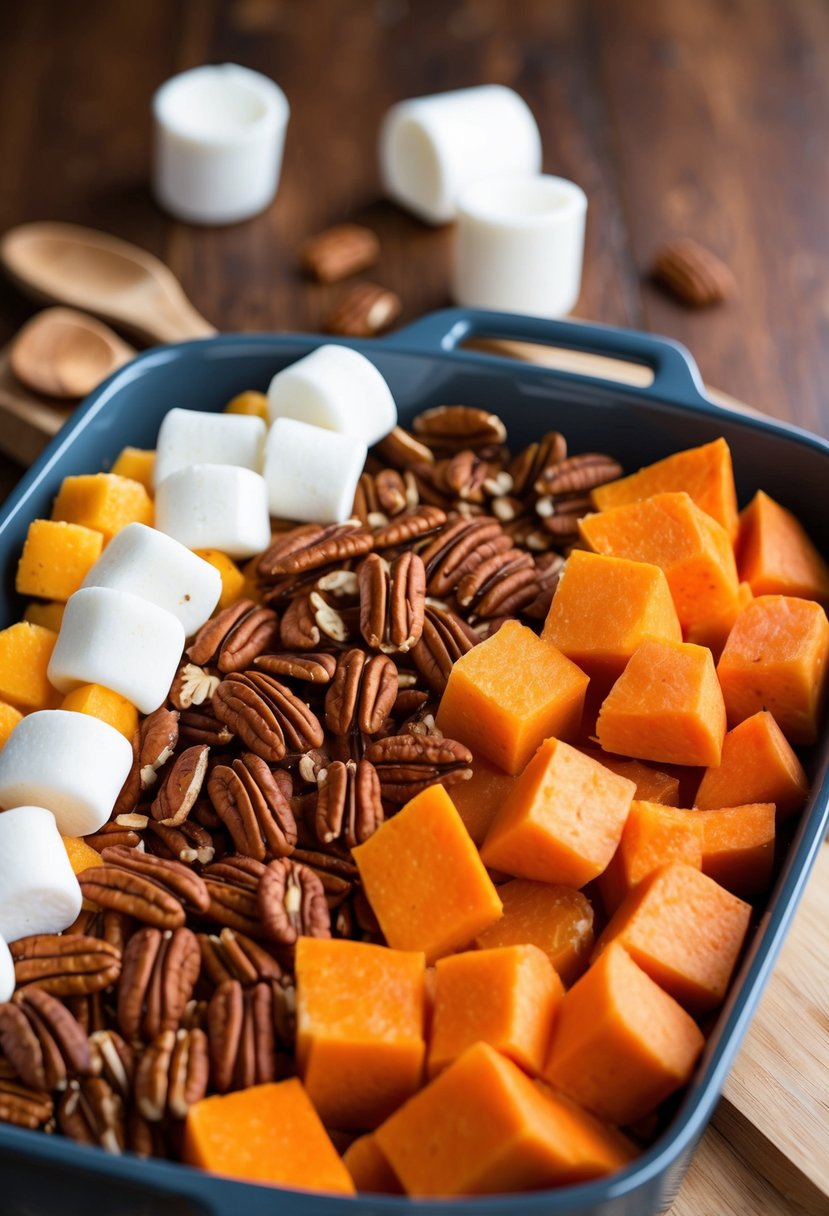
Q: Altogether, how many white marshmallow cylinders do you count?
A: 12